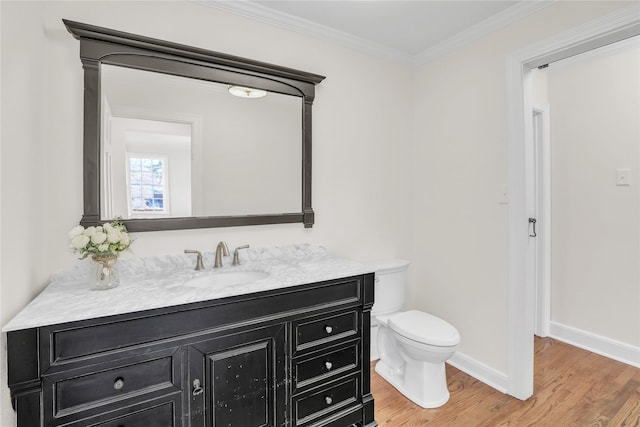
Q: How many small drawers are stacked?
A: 3